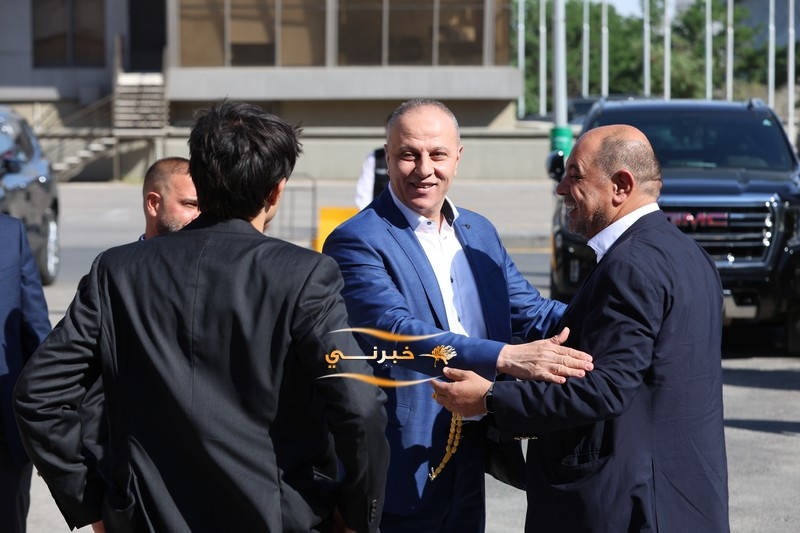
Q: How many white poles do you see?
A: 11